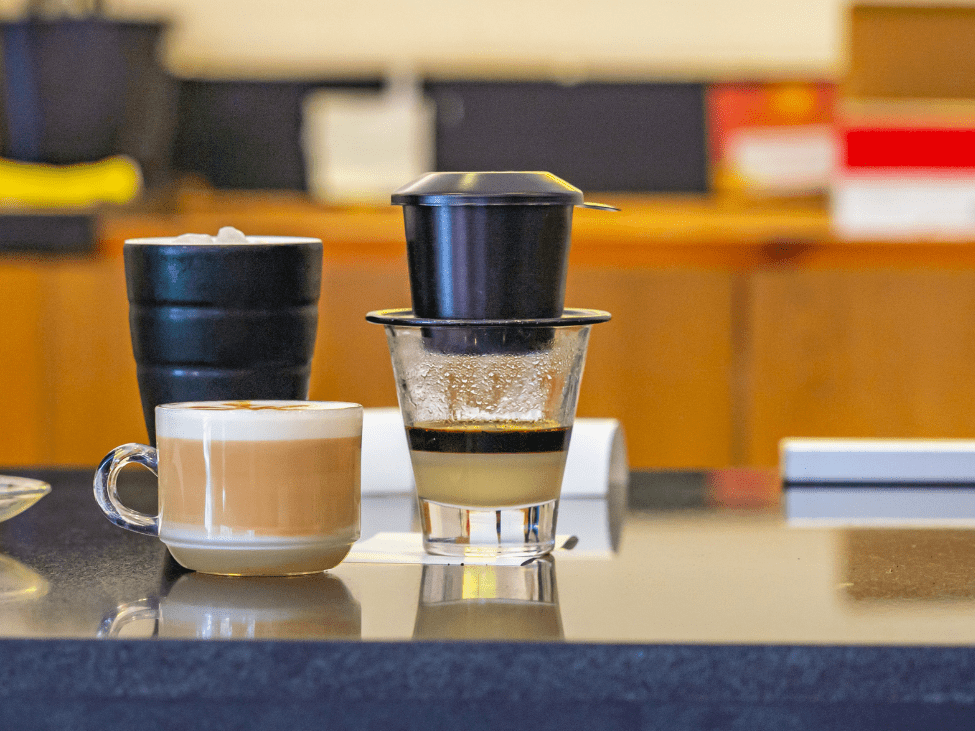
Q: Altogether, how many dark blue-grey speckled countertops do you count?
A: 1